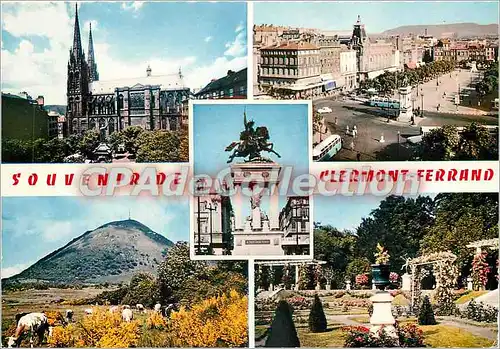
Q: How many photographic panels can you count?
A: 5